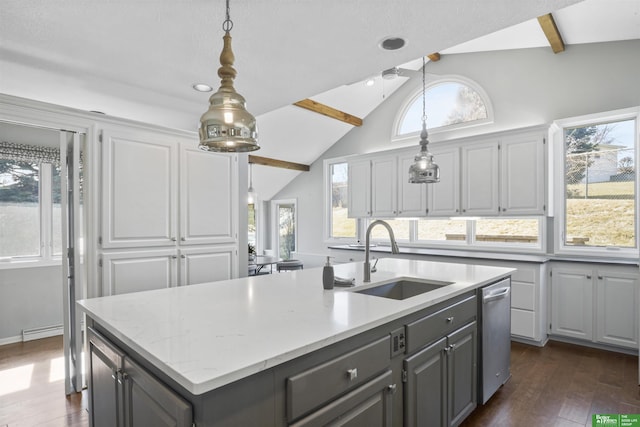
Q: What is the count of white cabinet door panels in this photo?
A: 12